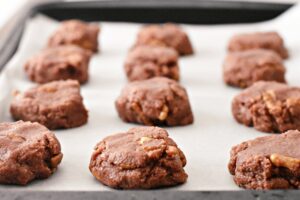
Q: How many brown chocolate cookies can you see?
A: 12